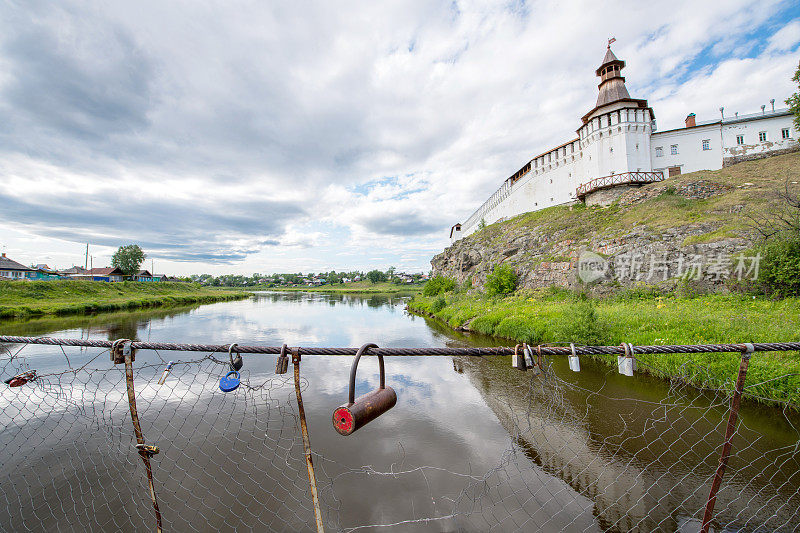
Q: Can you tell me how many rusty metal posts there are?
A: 3